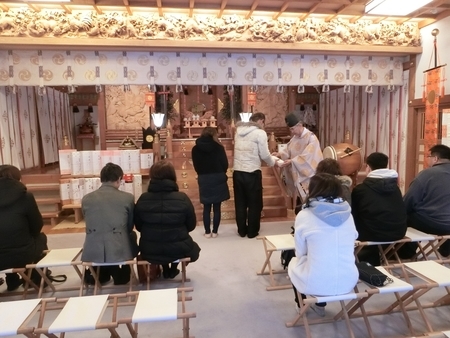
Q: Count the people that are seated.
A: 7